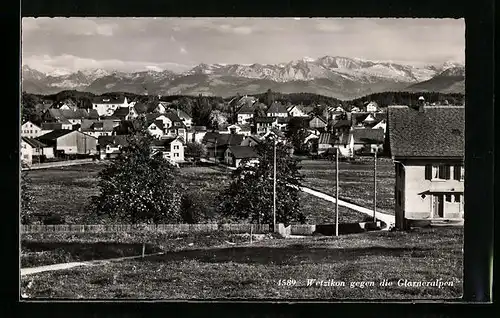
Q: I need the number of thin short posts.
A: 2